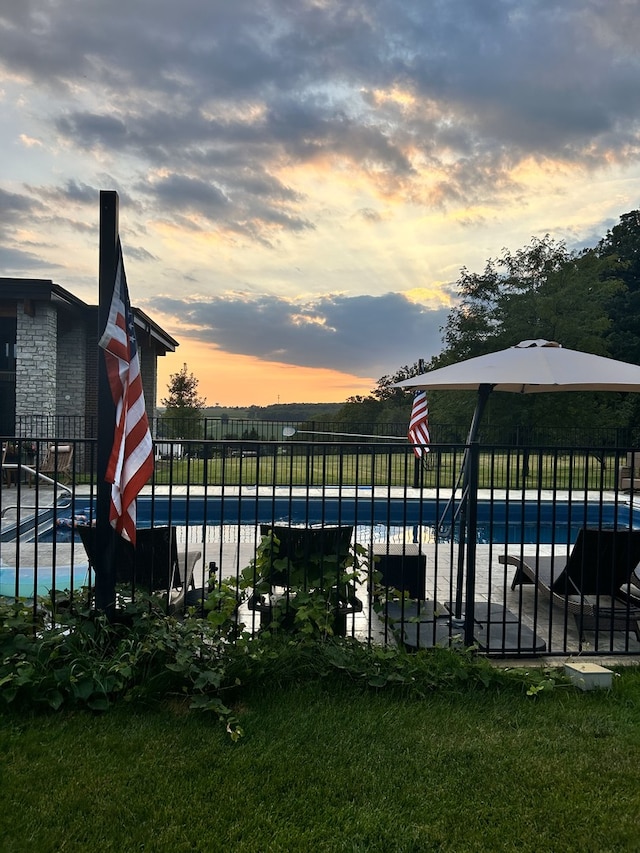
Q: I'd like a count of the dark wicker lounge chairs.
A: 3